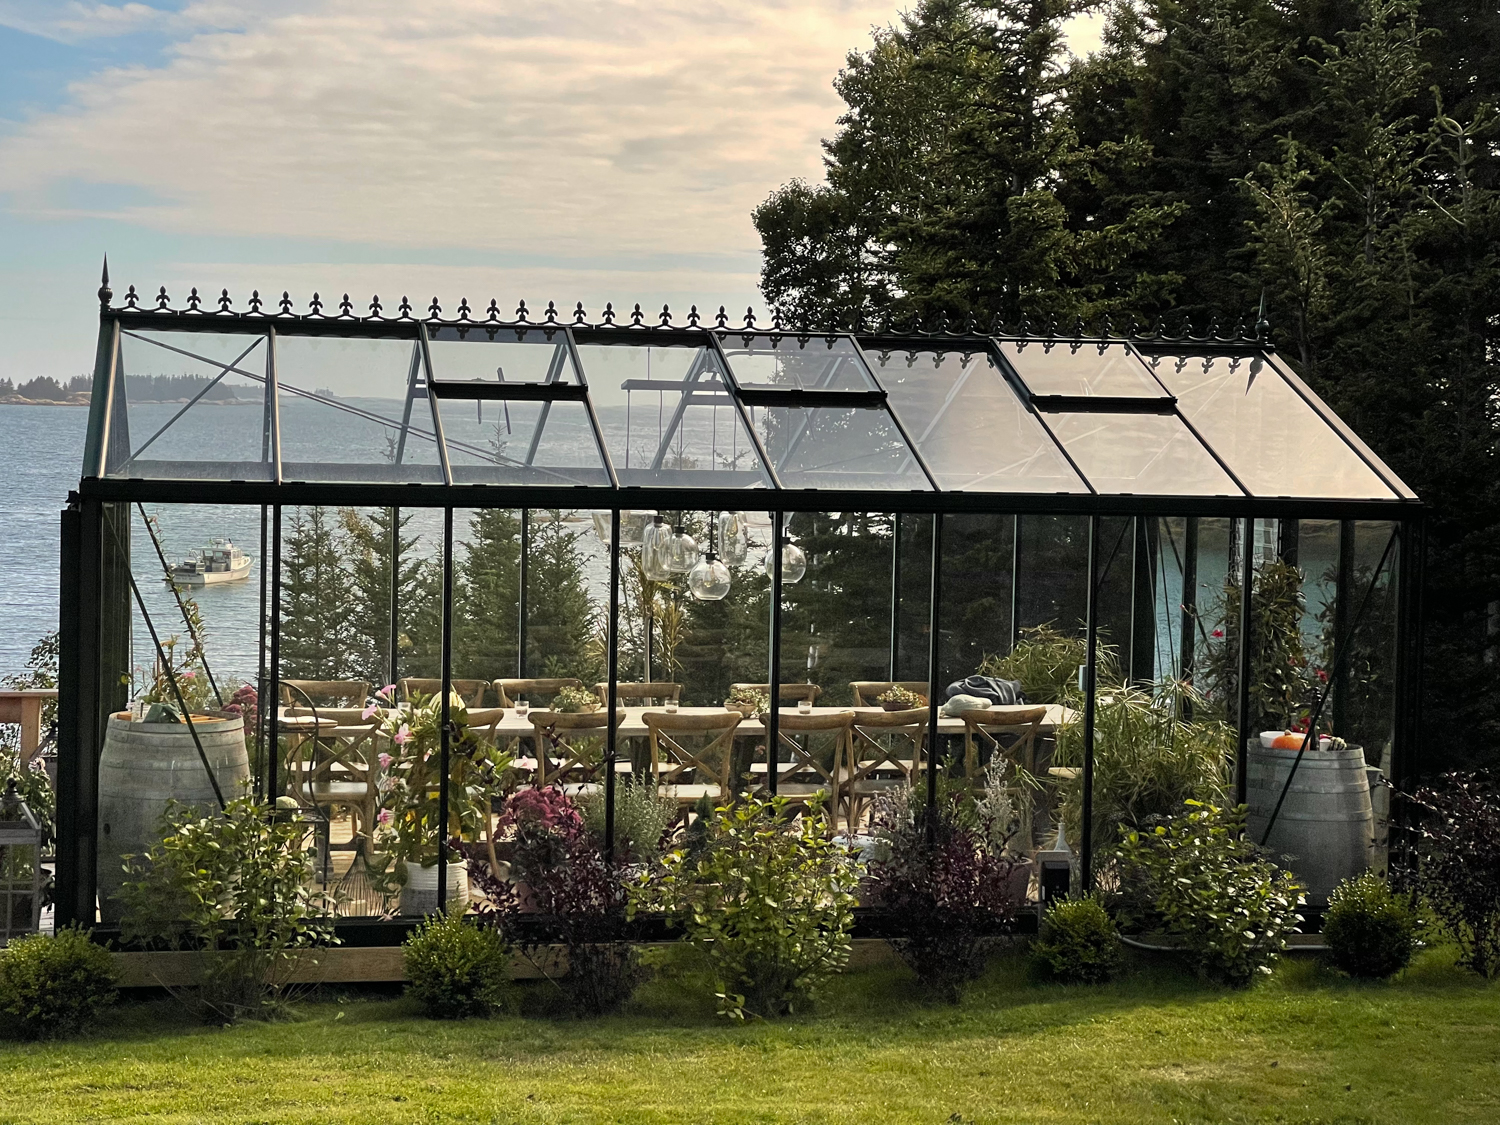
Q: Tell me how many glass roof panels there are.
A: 11